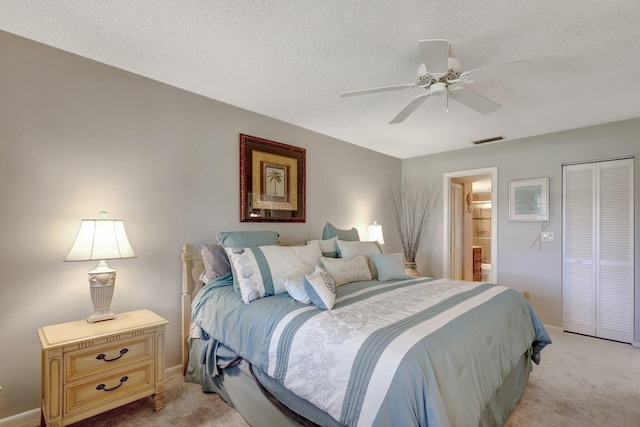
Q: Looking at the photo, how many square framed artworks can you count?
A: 2